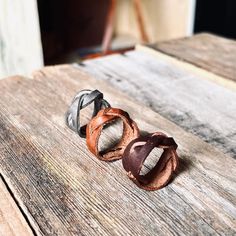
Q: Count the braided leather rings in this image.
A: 3